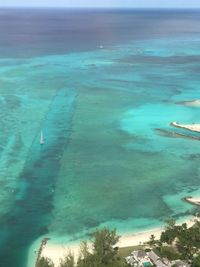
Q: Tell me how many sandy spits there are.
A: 3